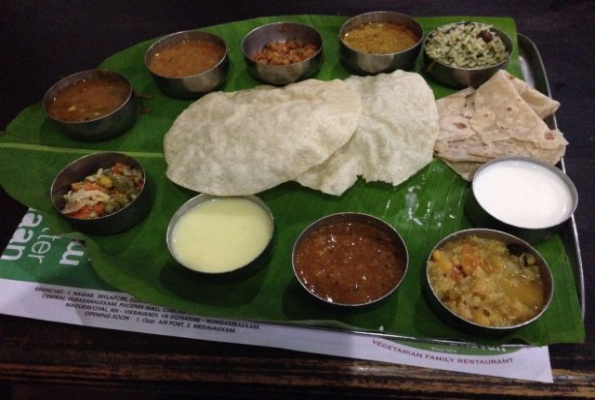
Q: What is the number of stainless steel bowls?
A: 10